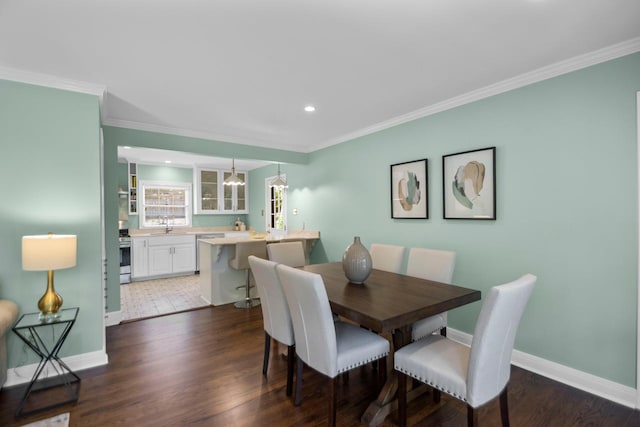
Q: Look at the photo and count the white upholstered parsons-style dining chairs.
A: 6